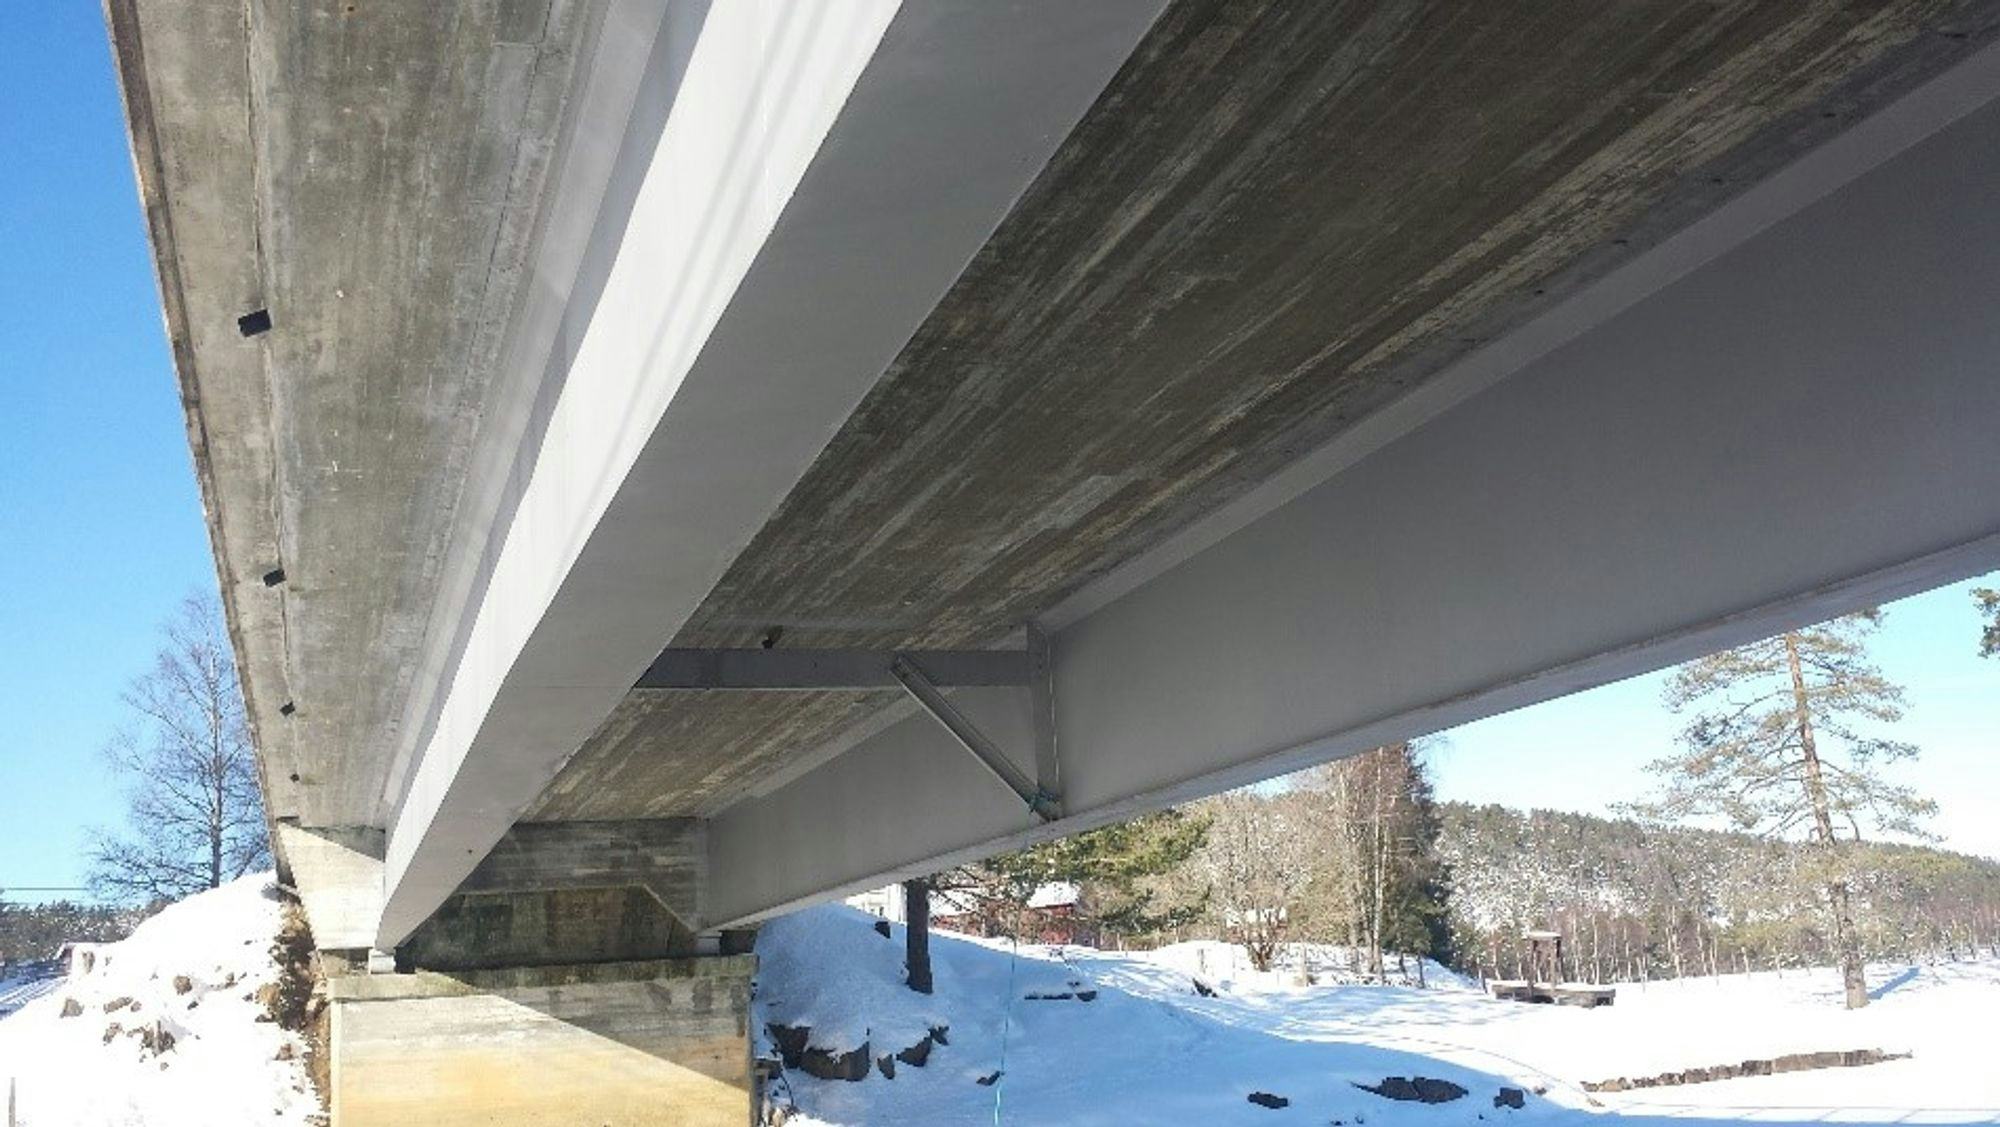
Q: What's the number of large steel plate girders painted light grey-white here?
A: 2